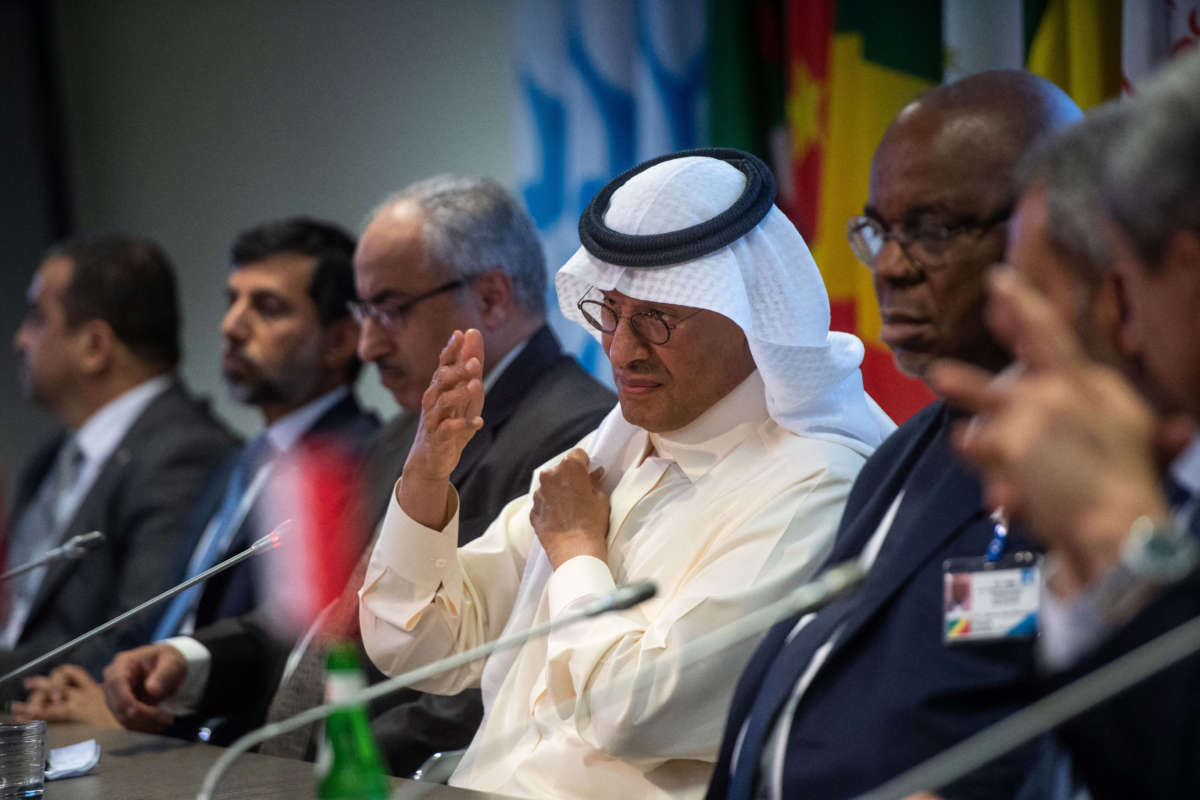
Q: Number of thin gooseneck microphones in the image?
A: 5